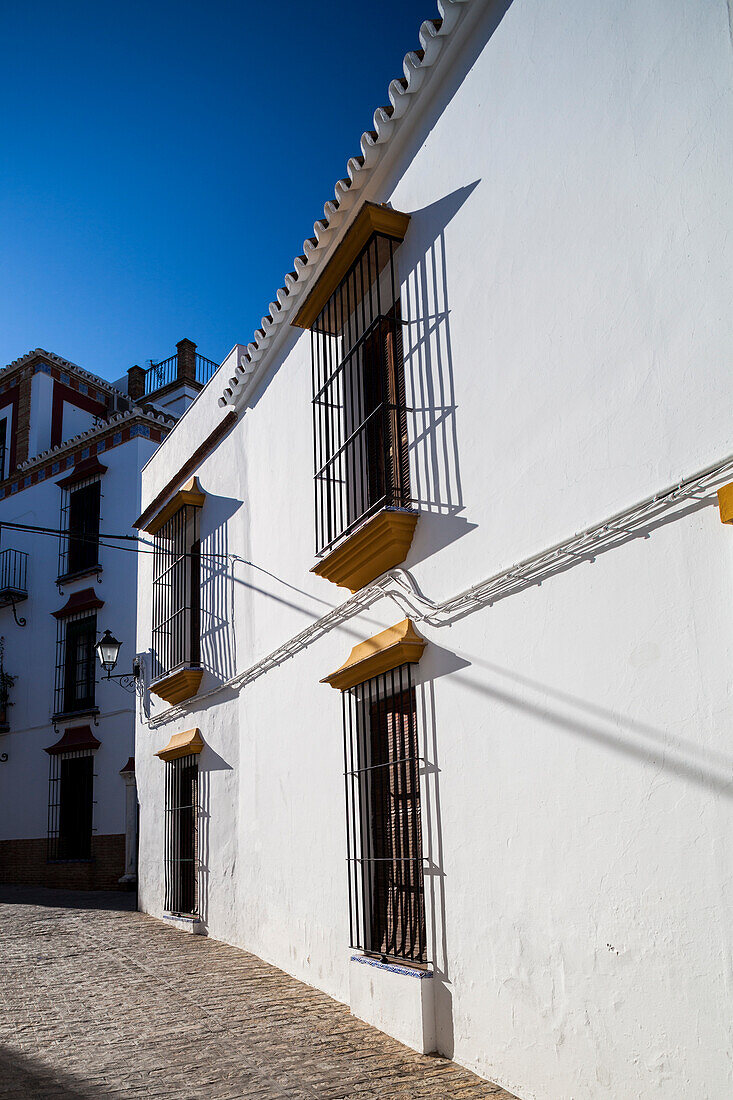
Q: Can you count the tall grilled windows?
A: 7